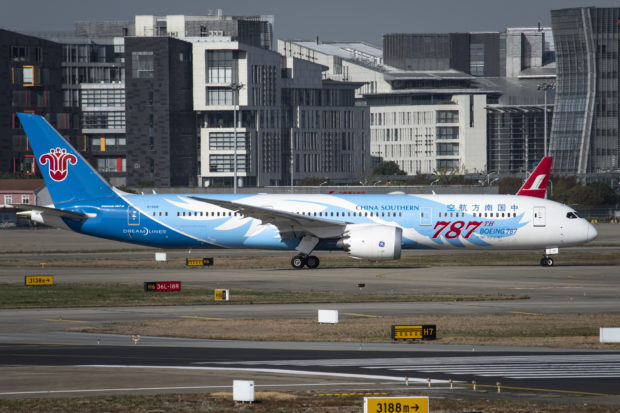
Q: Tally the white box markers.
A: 4